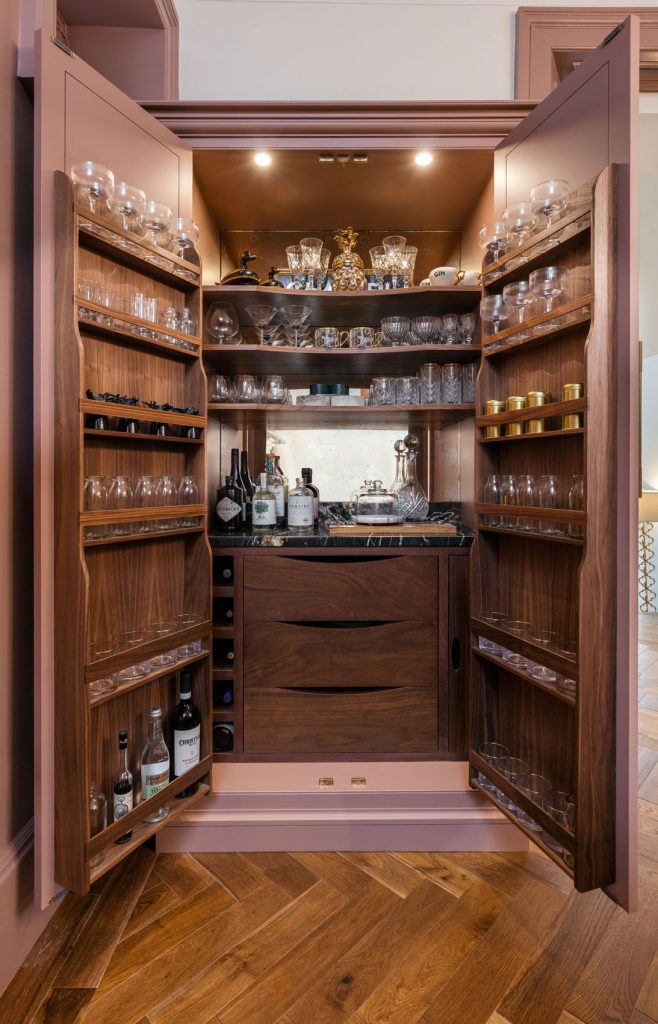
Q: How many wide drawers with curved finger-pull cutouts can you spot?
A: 3